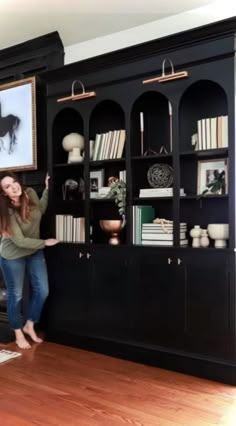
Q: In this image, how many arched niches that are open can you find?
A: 4